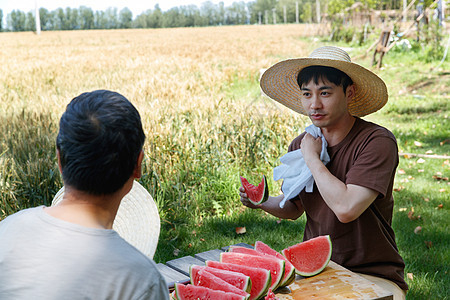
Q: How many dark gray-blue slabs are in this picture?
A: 4